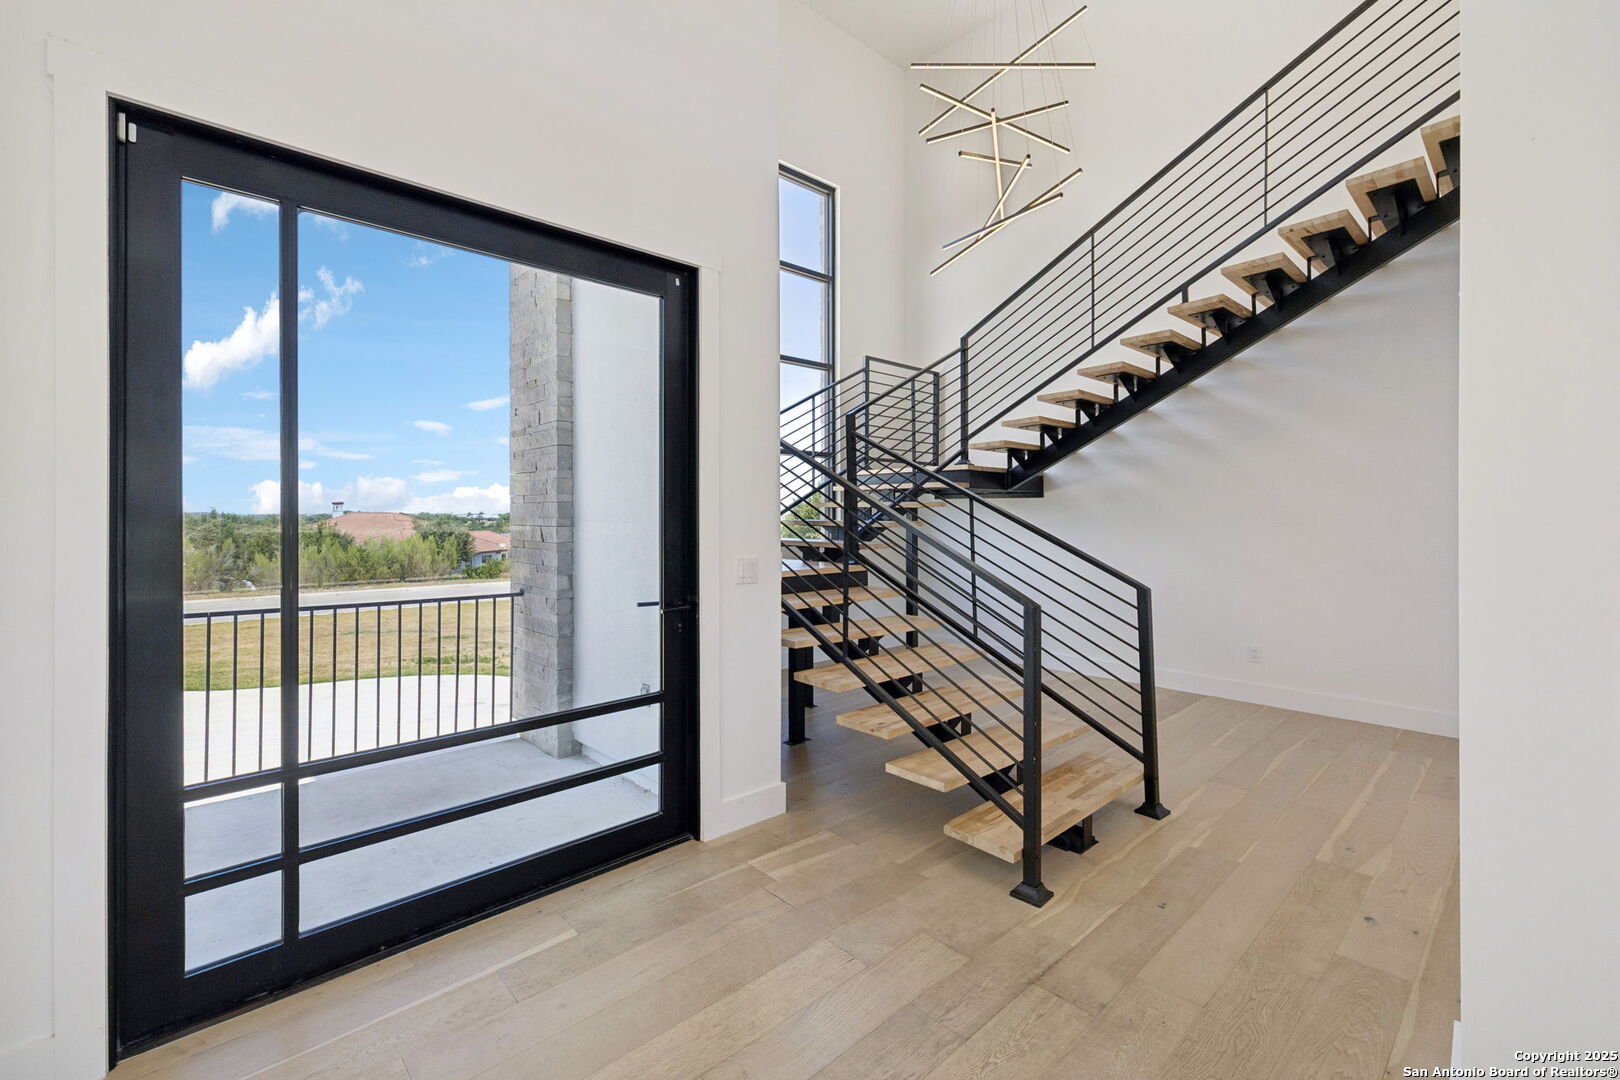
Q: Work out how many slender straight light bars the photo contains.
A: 9